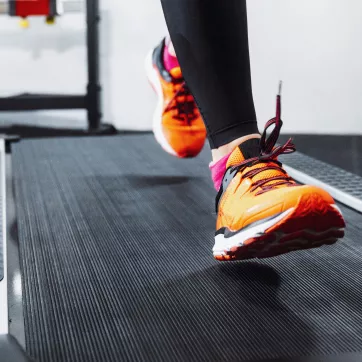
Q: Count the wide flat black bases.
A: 1